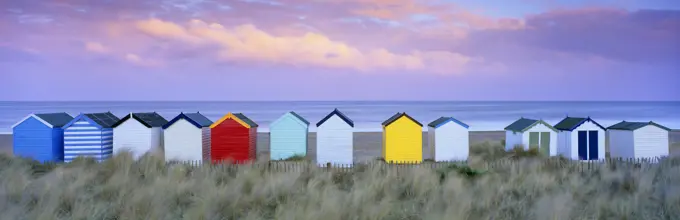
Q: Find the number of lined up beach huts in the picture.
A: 12